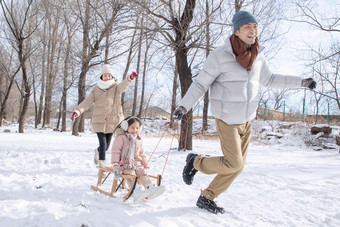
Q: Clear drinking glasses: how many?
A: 0